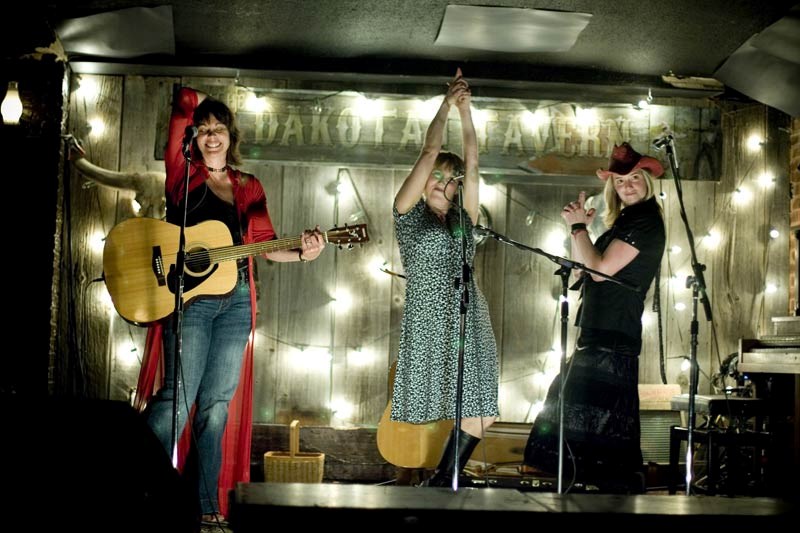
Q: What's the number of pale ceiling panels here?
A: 3